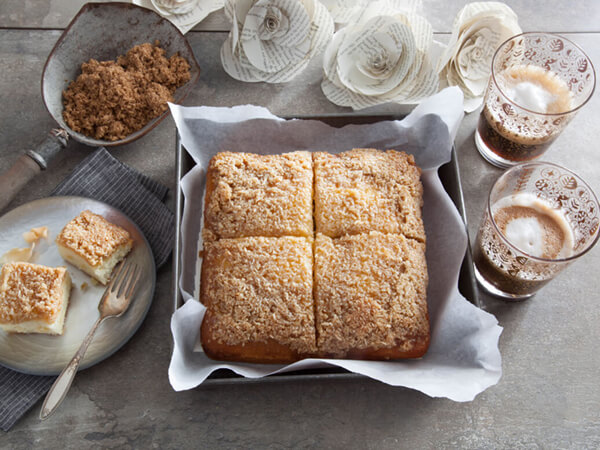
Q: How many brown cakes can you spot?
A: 6